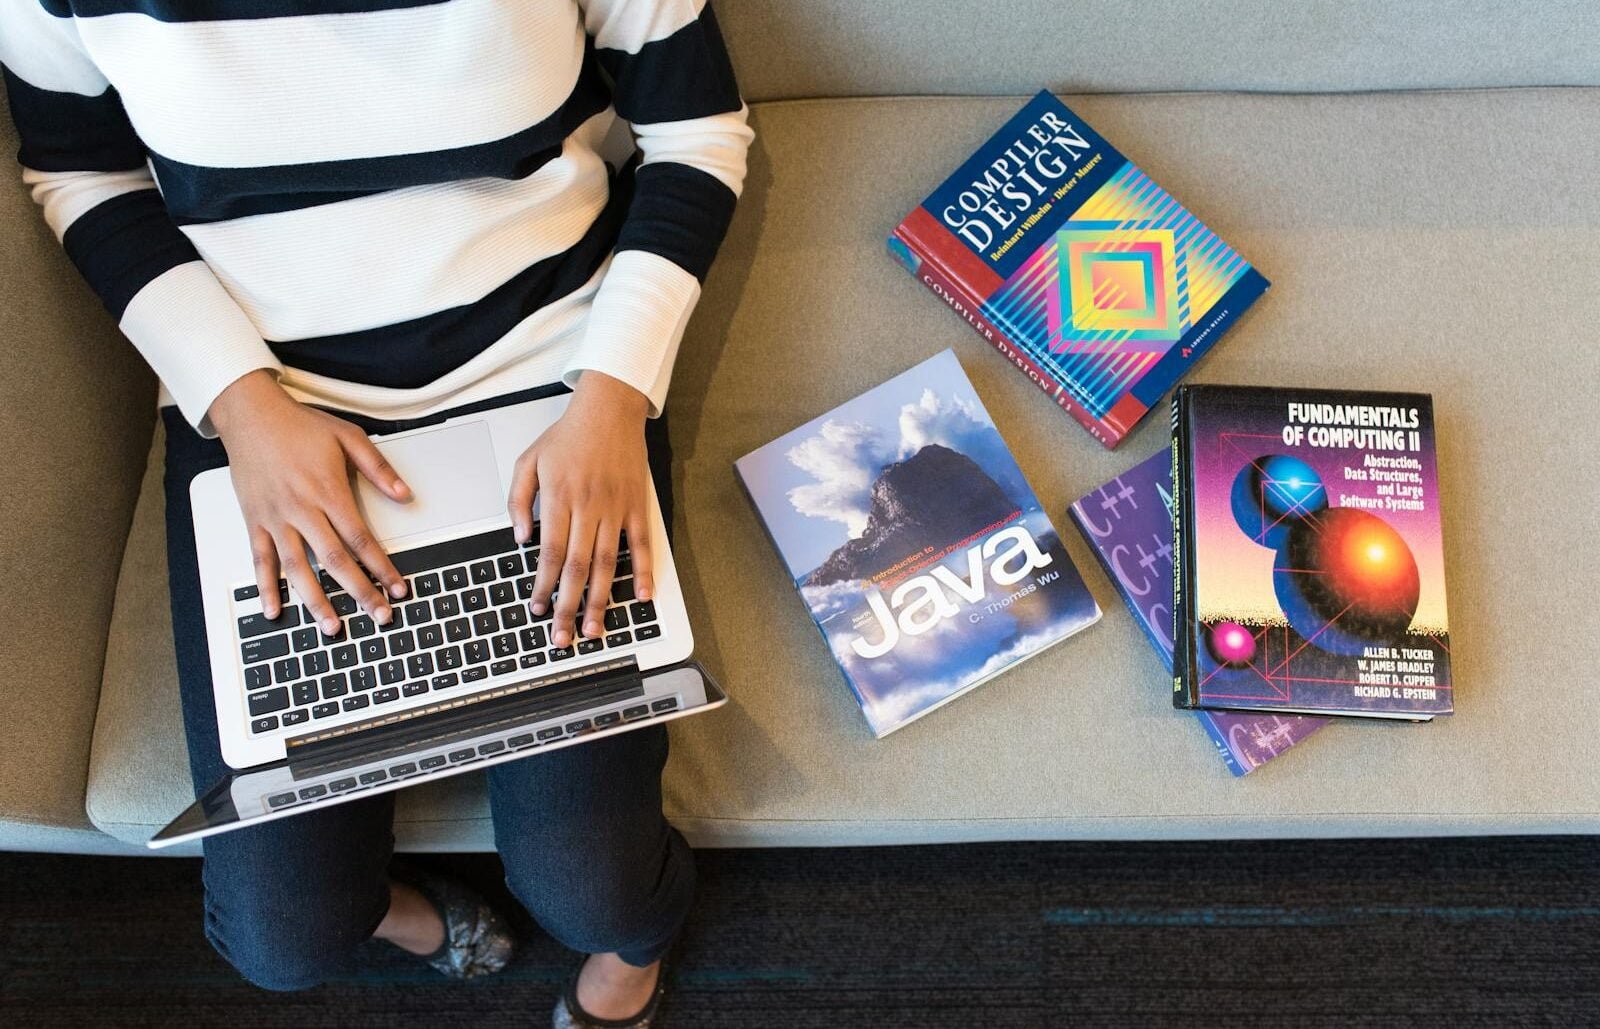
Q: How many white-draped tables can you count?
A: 0